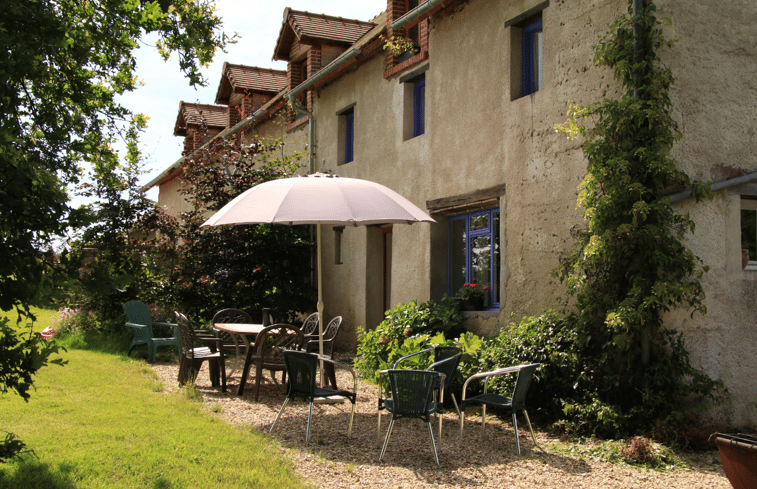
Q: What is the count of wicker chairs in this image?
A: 4